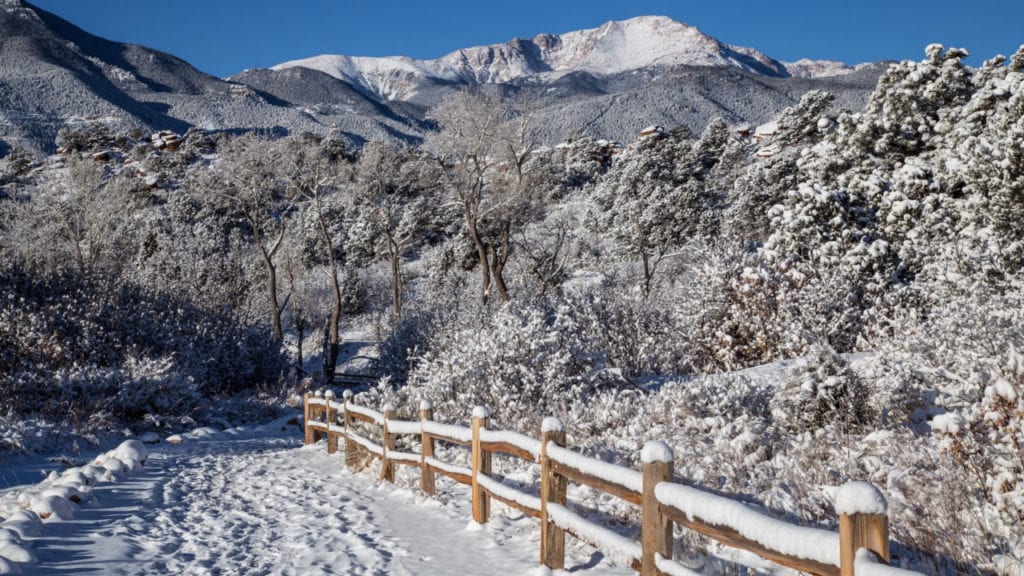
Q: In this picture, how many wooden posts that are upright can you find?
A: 10